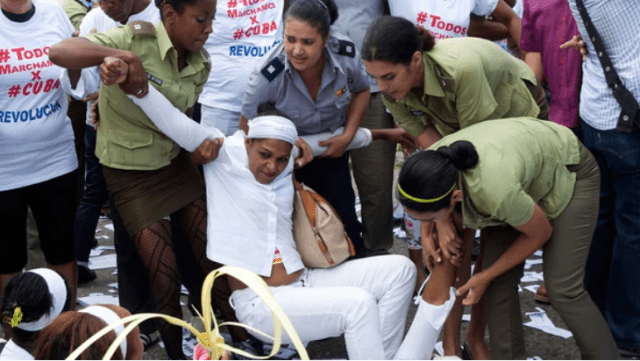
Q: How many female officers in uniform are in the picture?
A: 4